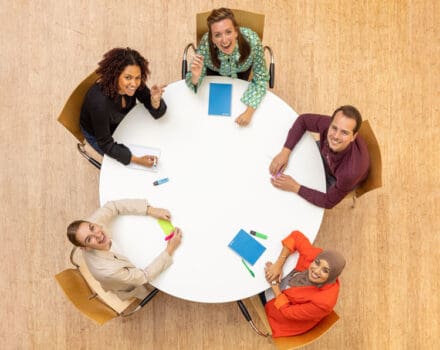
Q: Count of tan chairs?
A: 5